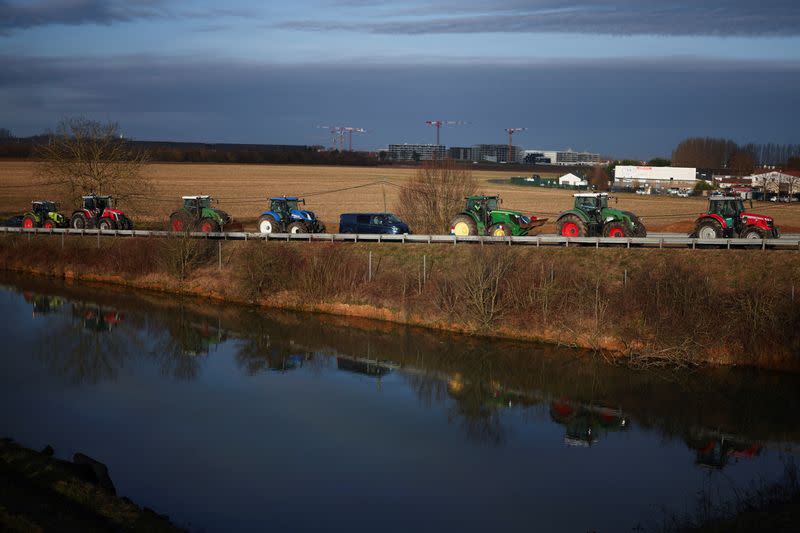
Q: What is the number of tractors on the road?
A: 7